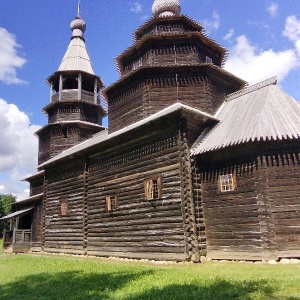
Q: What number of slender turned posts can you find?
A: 4